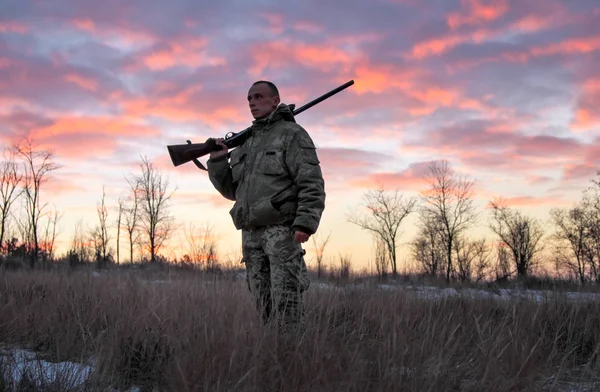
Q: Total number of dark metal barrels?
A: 1